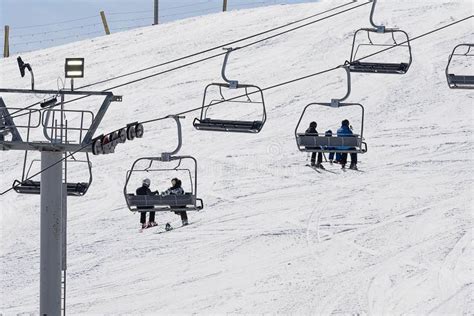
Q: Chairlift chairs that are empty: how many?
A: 4